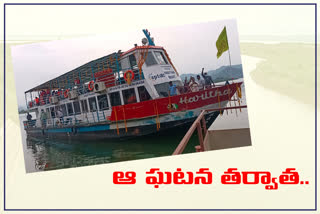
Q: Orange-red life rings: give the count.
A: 3